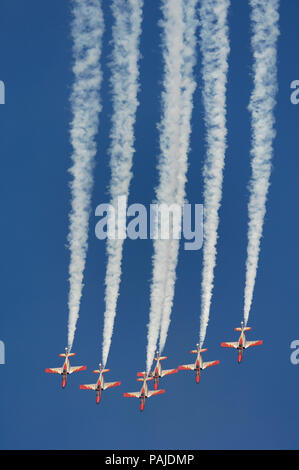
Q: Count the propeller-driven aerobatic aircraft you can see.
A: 0